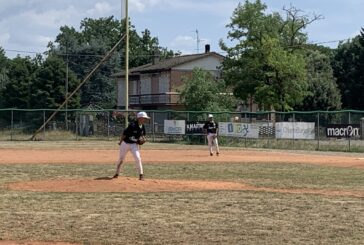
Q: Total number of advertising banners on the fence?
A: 5